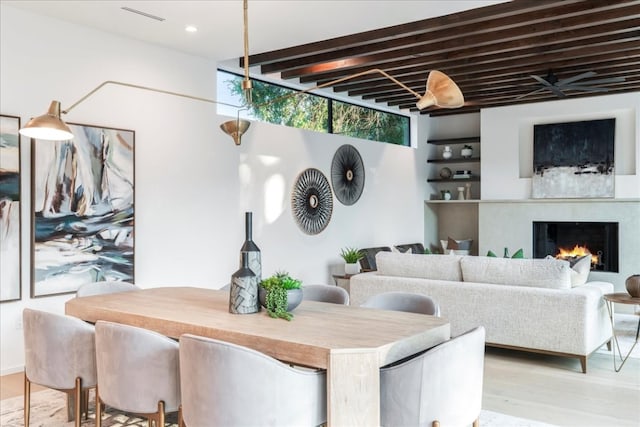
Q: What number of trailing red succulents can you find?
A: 0